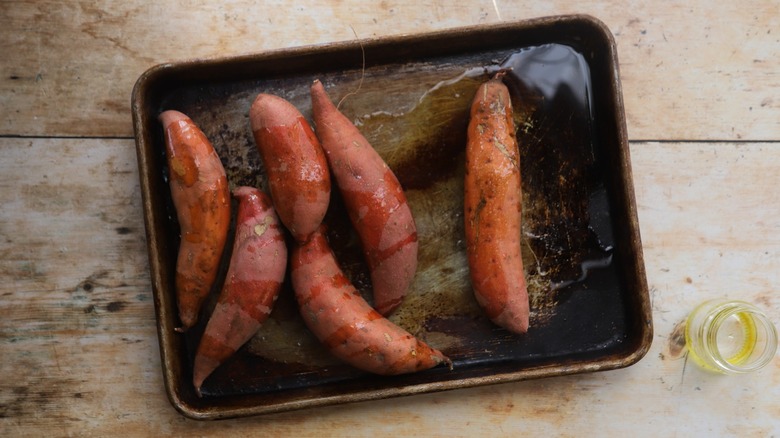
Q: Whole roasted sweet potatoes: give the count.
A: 6